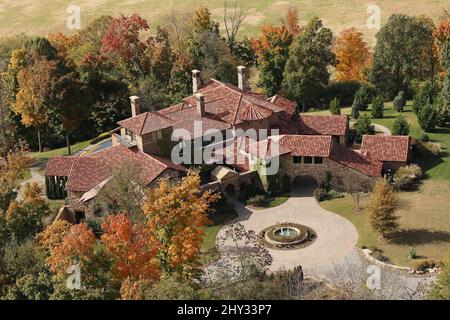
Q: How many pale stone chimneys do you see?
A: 4